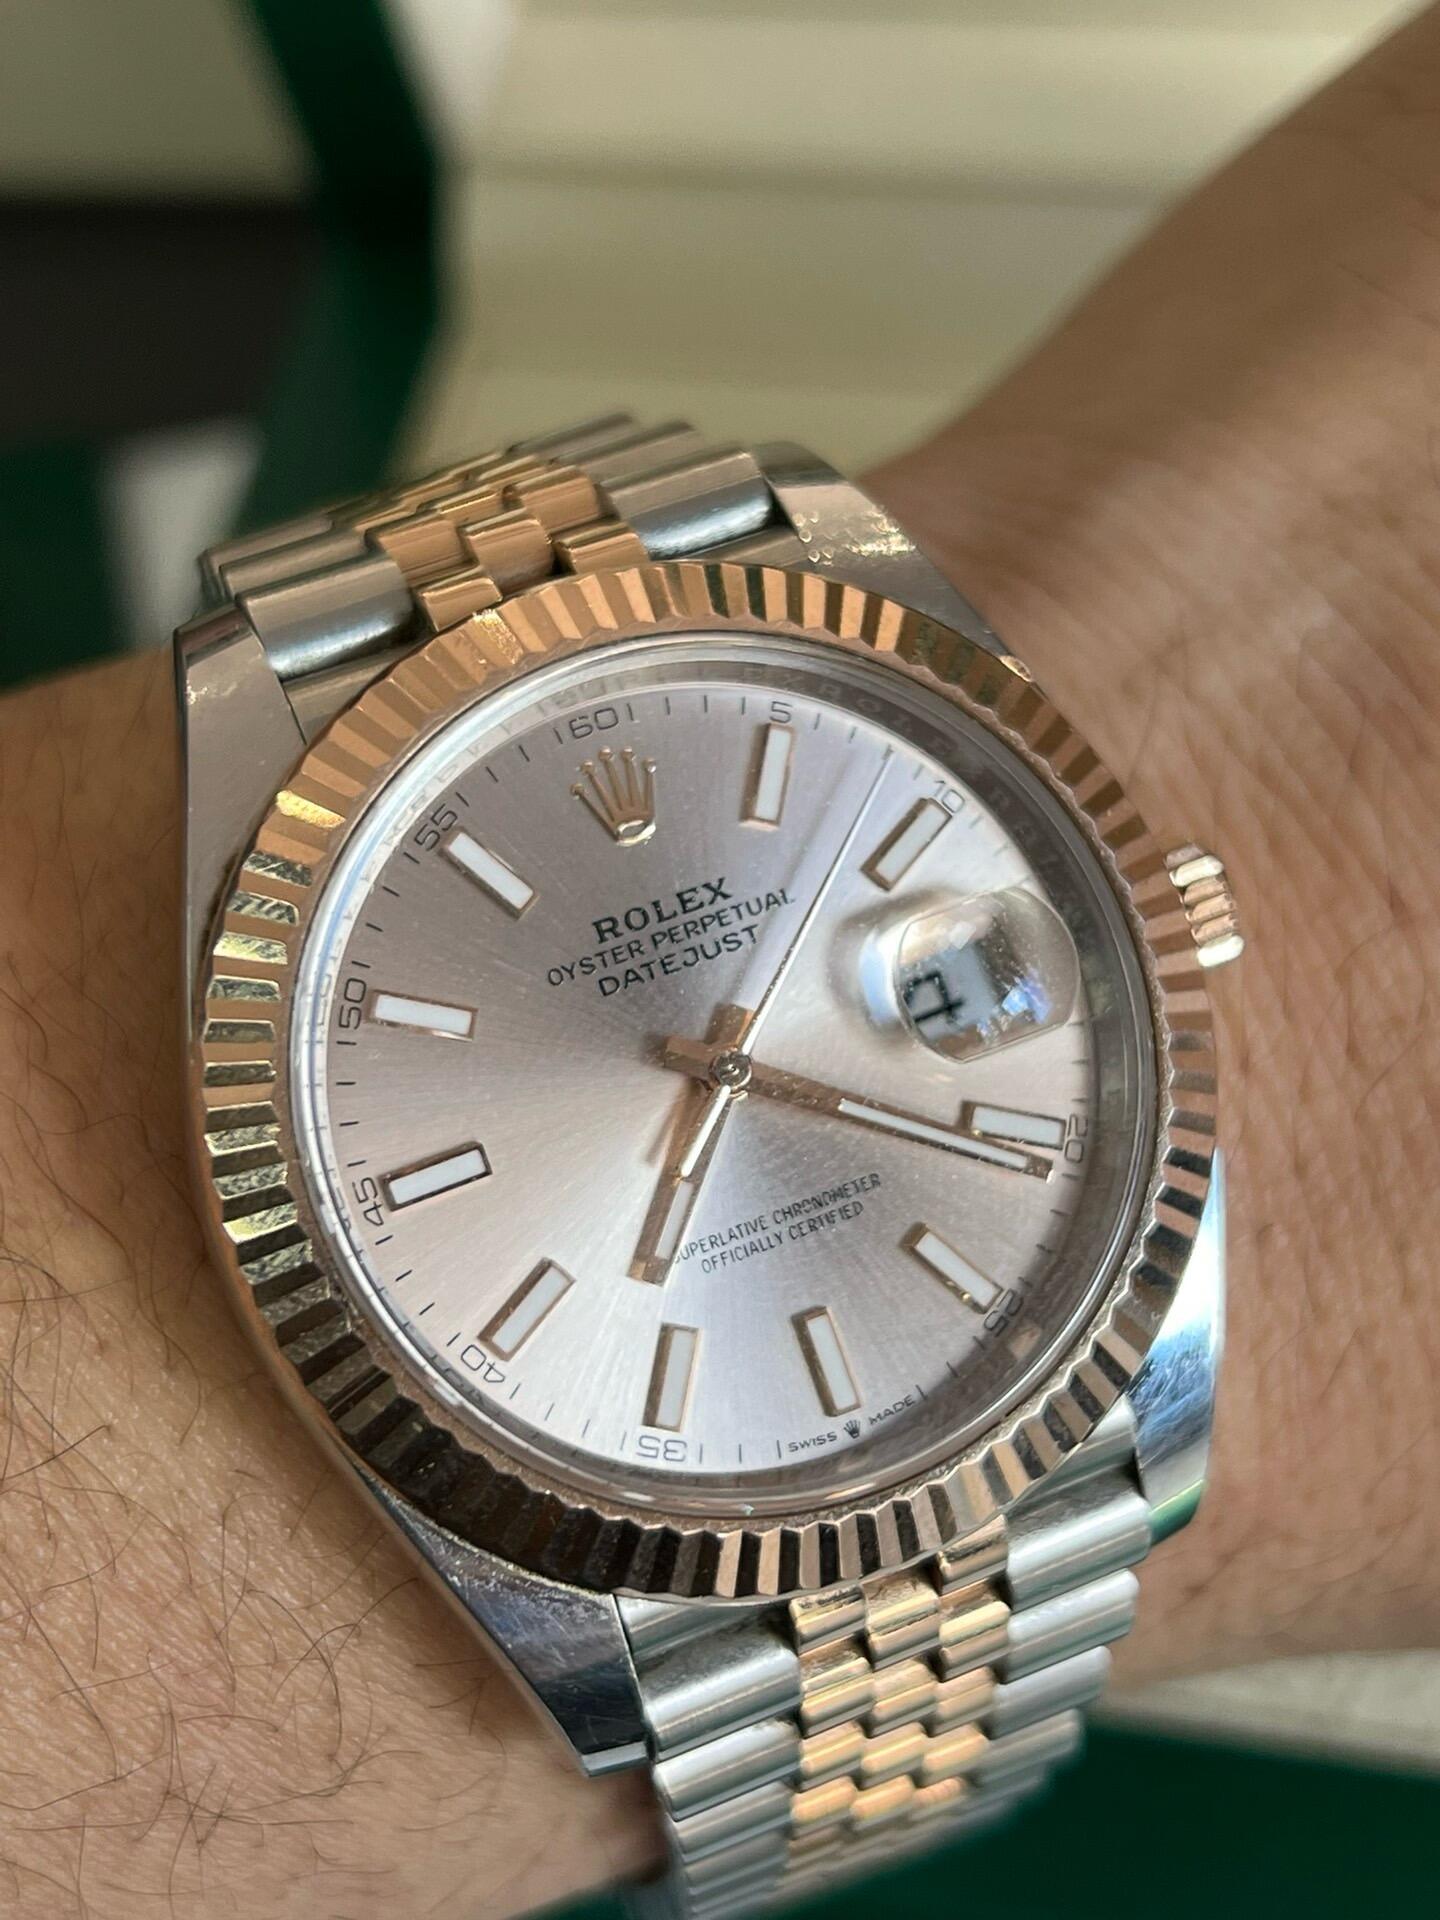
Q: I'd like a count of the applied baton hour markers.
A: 10